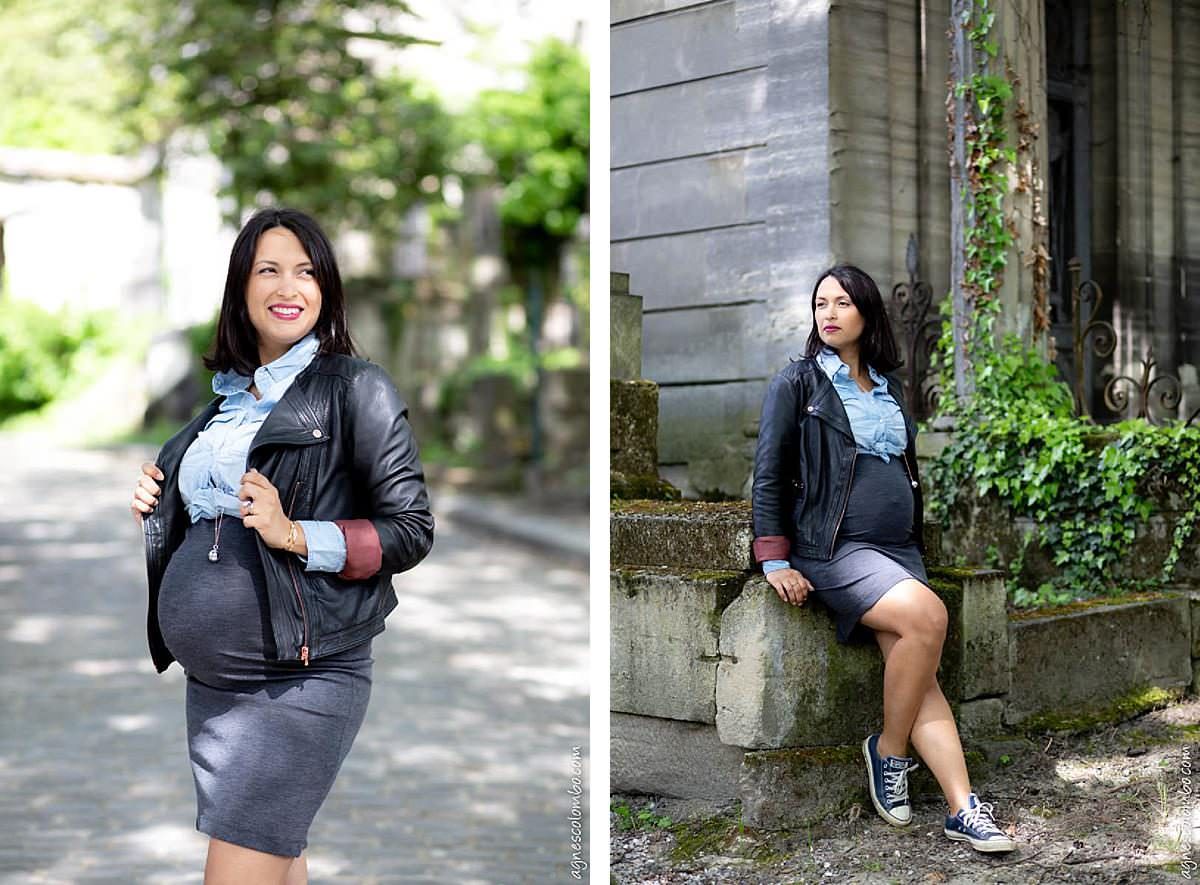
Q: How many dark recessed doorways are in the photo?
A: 1